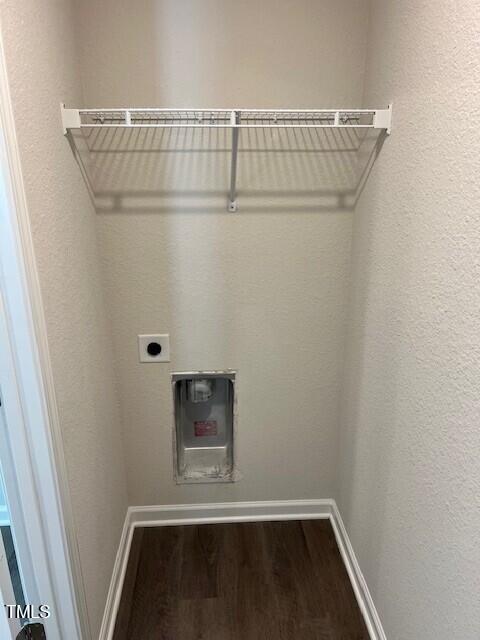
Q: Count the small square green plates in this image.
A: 0